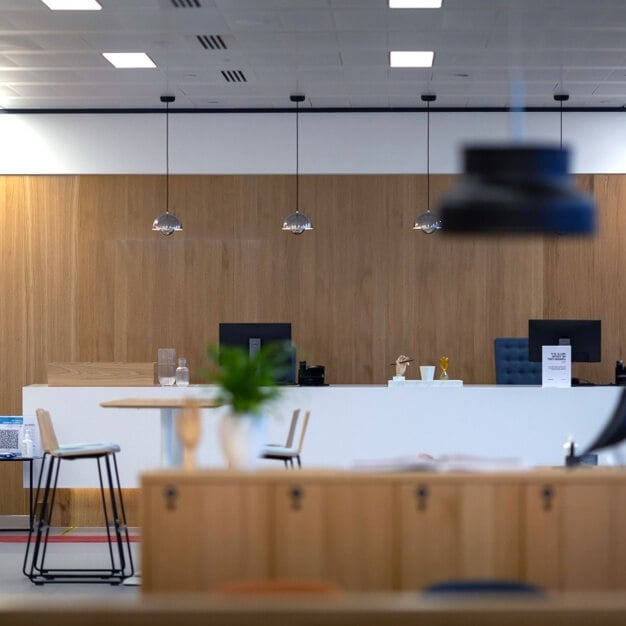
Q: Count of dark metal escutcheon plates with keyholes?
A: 4